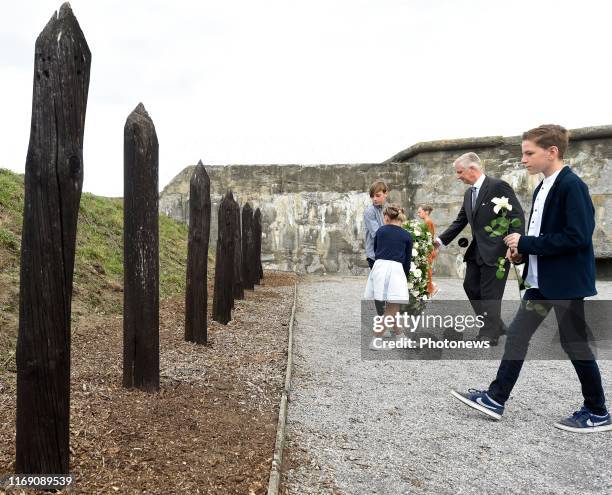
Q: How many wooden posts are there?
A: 7